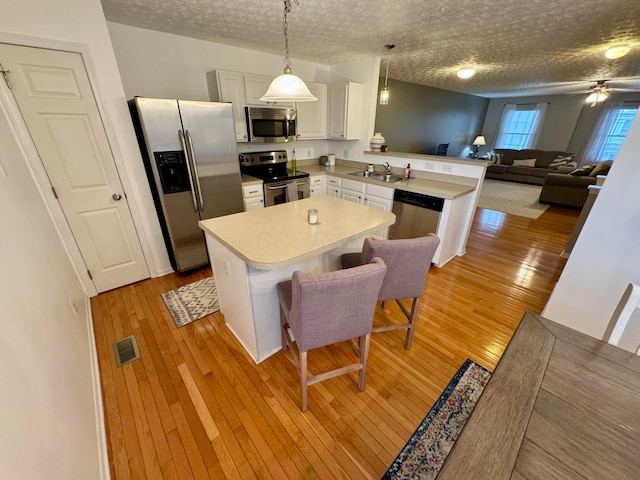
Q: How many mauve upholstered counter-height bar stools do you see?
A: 2